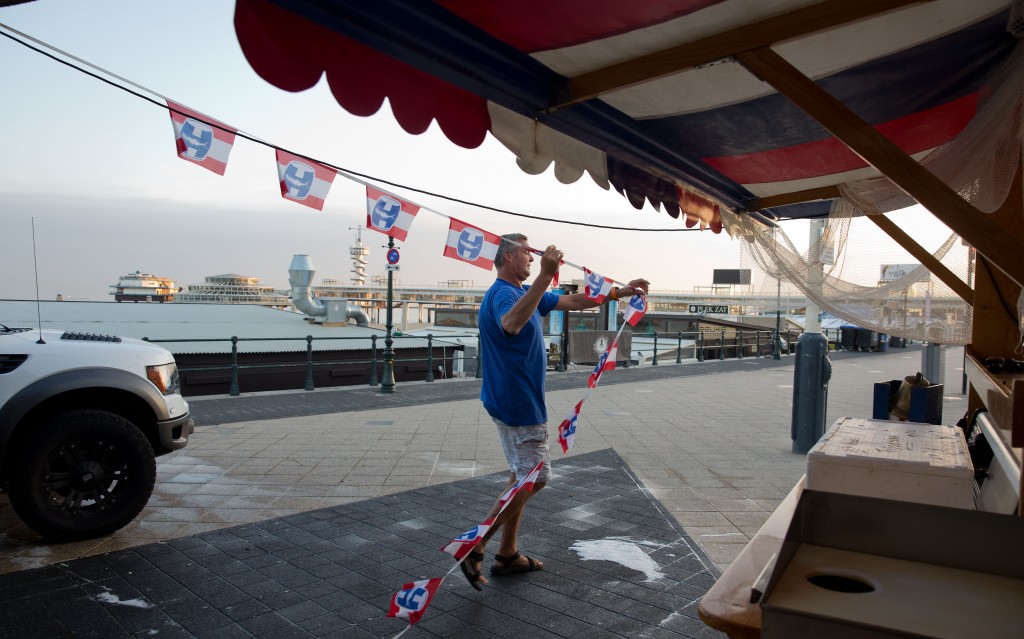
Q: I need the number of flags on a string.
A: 12